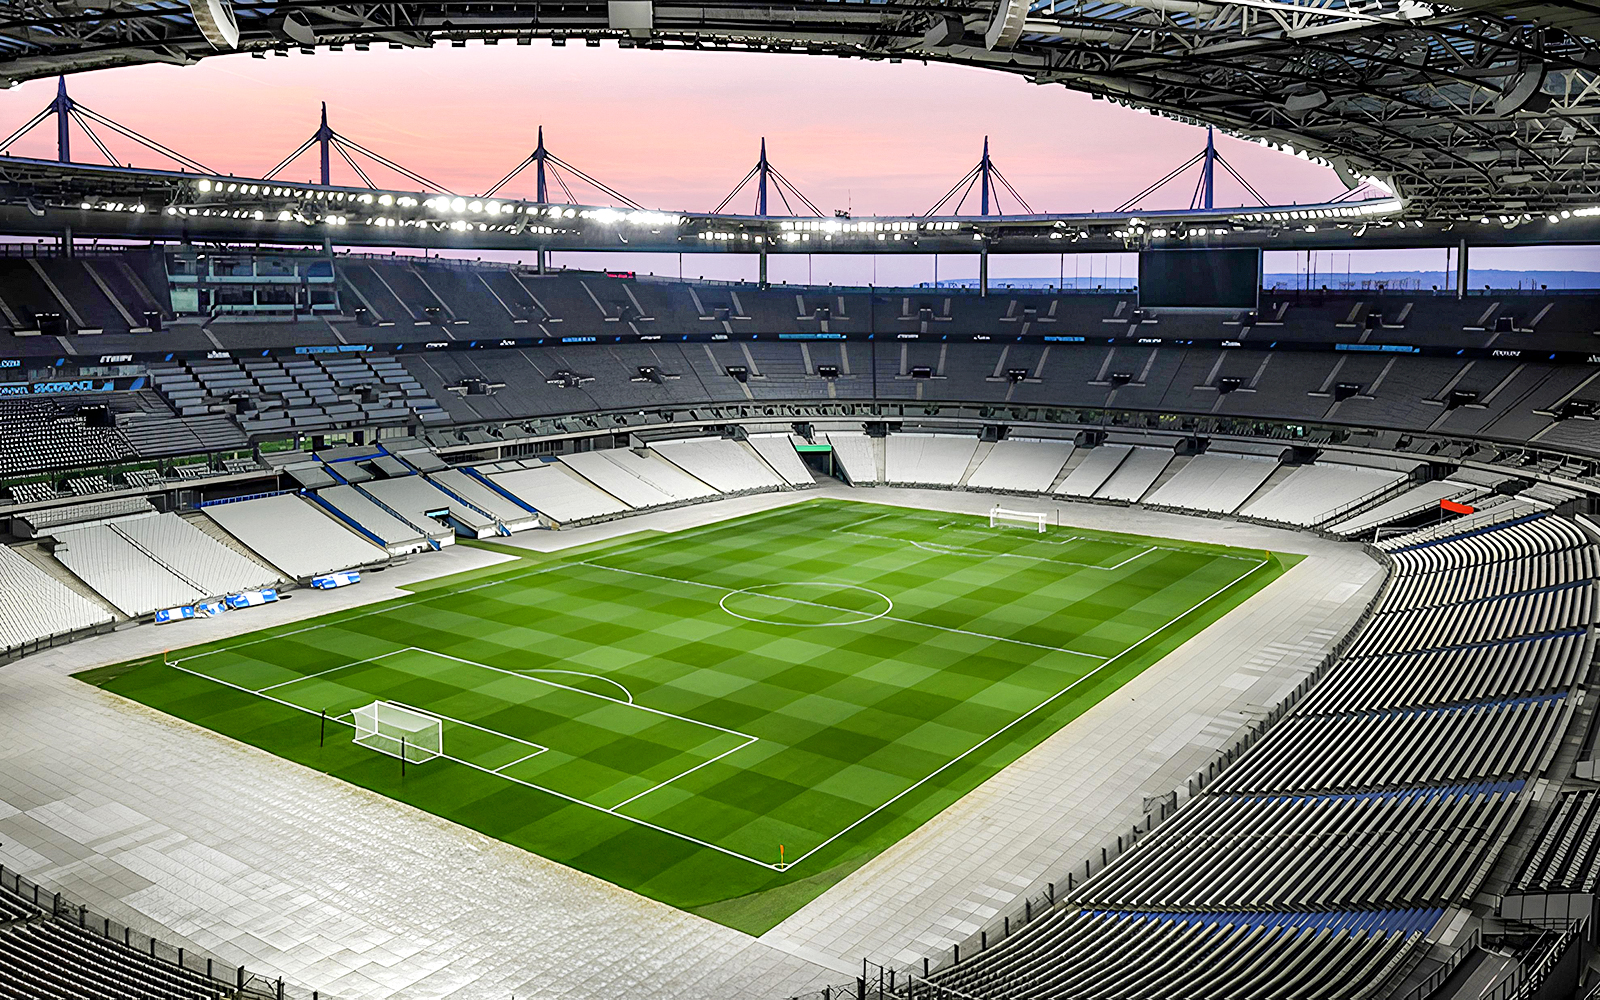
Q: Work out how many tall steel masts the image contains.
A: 6